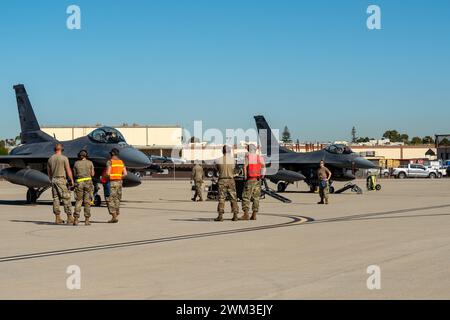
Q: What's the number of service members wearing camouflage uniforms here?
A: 7